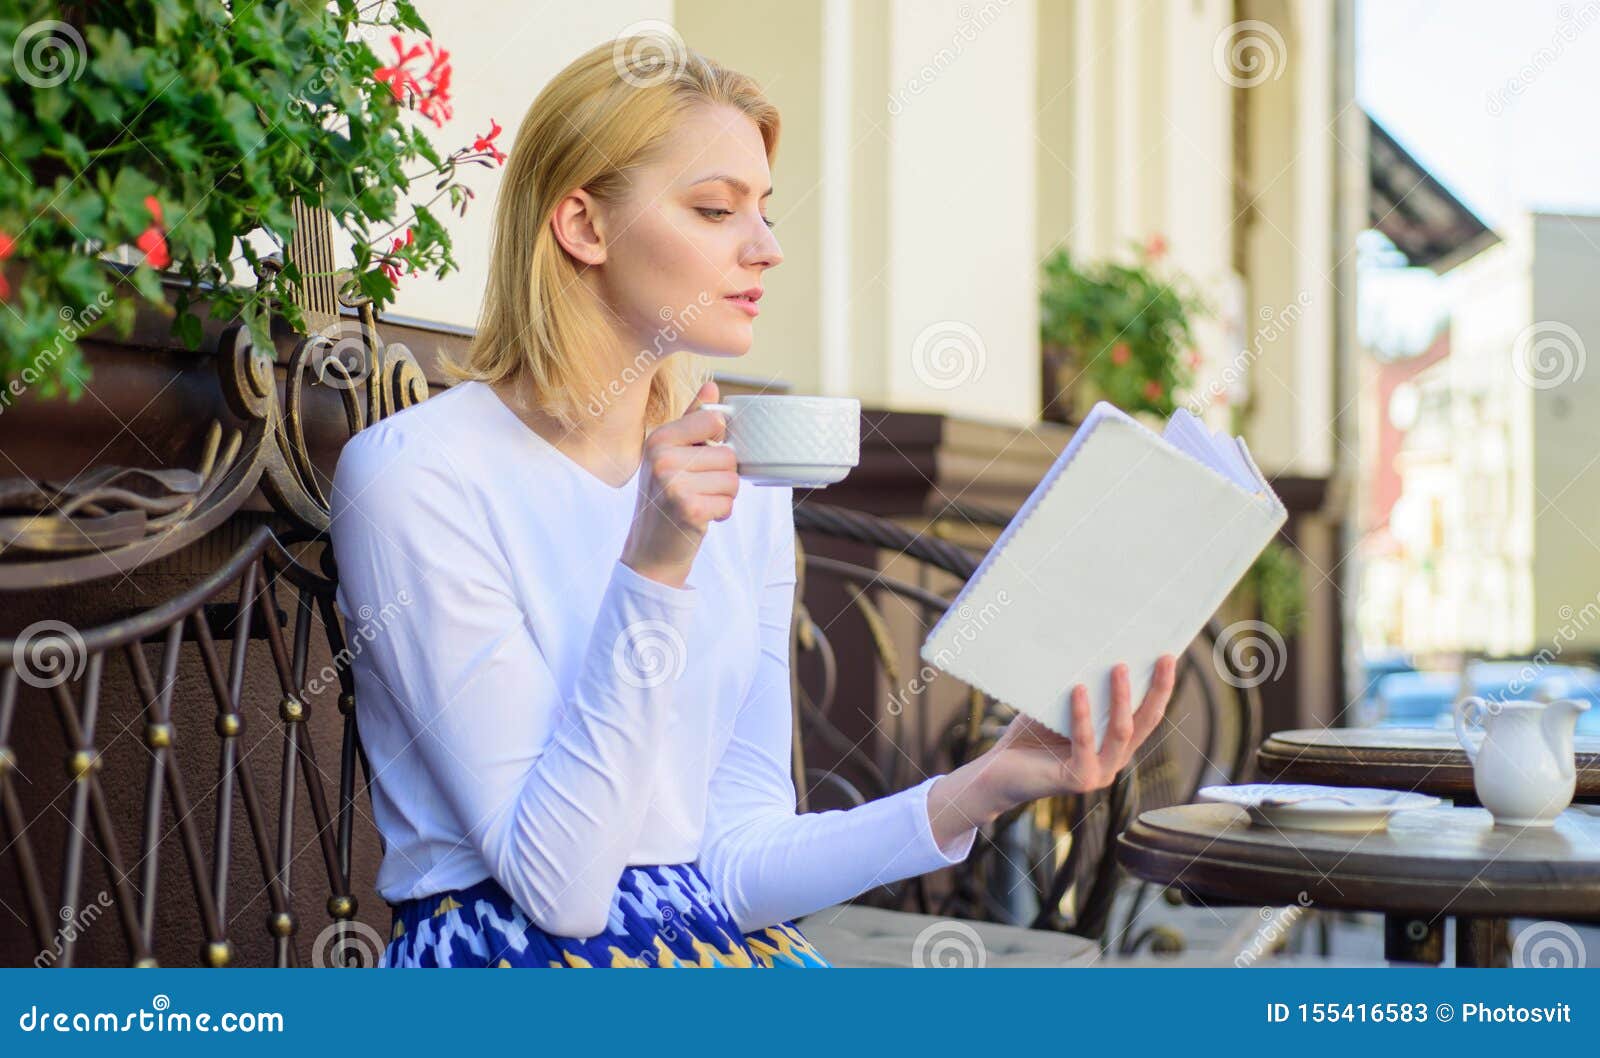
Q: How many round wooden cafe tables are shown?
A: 2